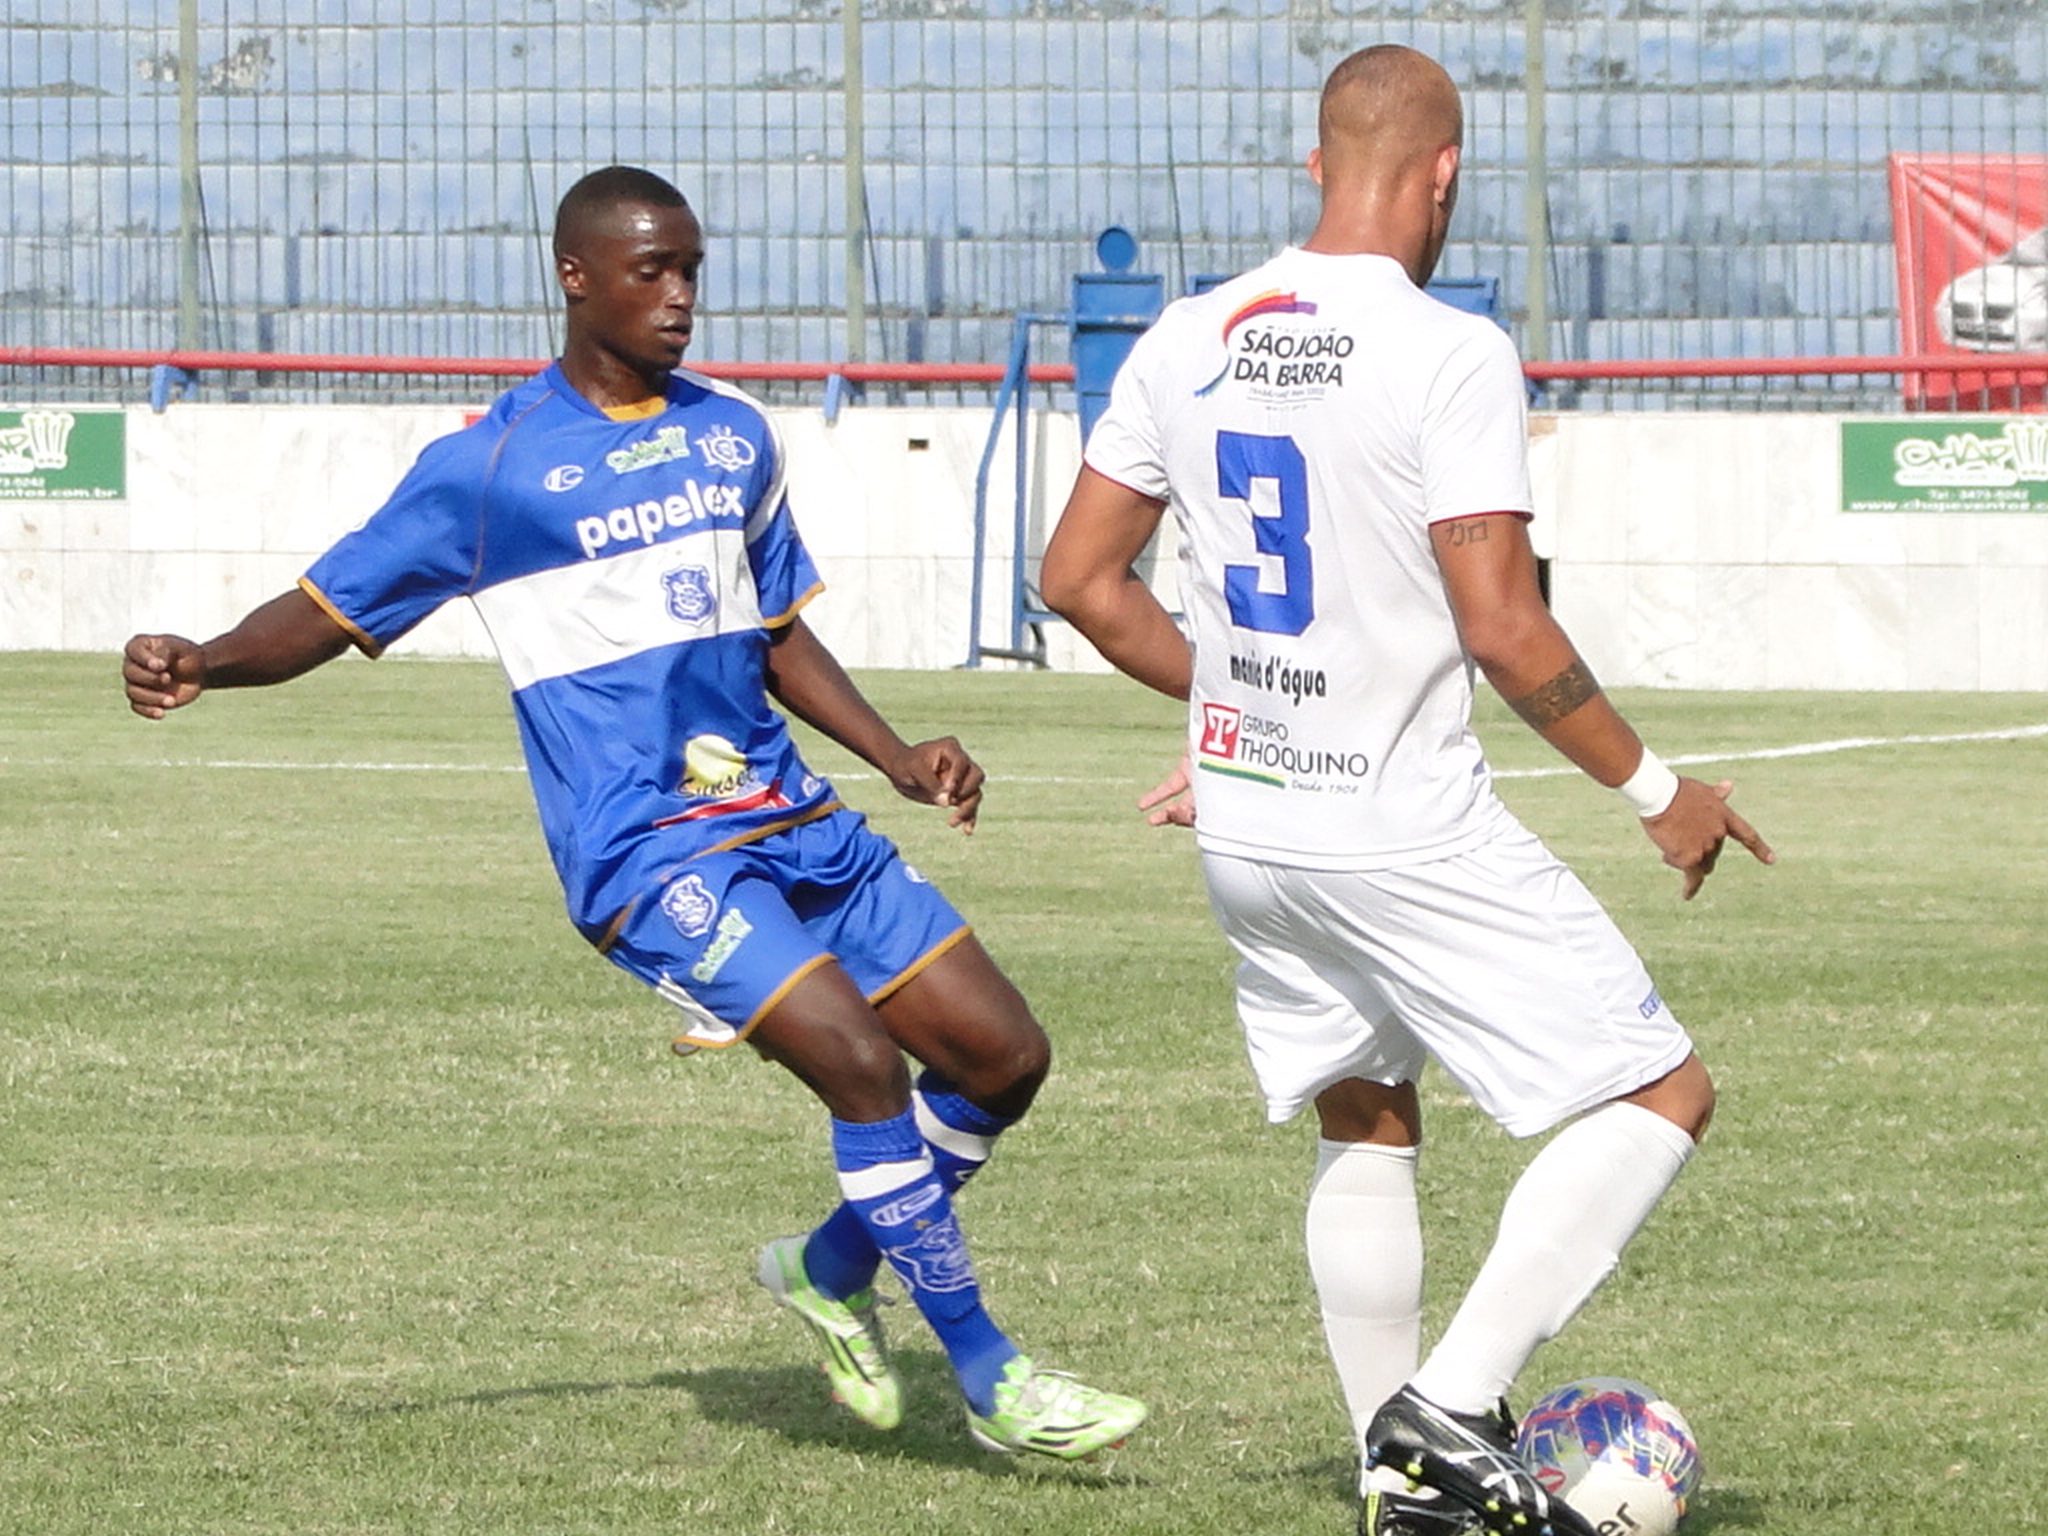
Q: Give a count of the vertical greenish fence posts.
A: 3